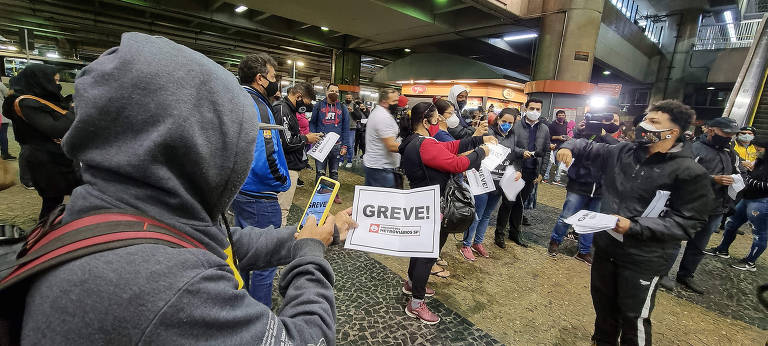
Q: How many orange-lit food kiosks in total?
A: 1